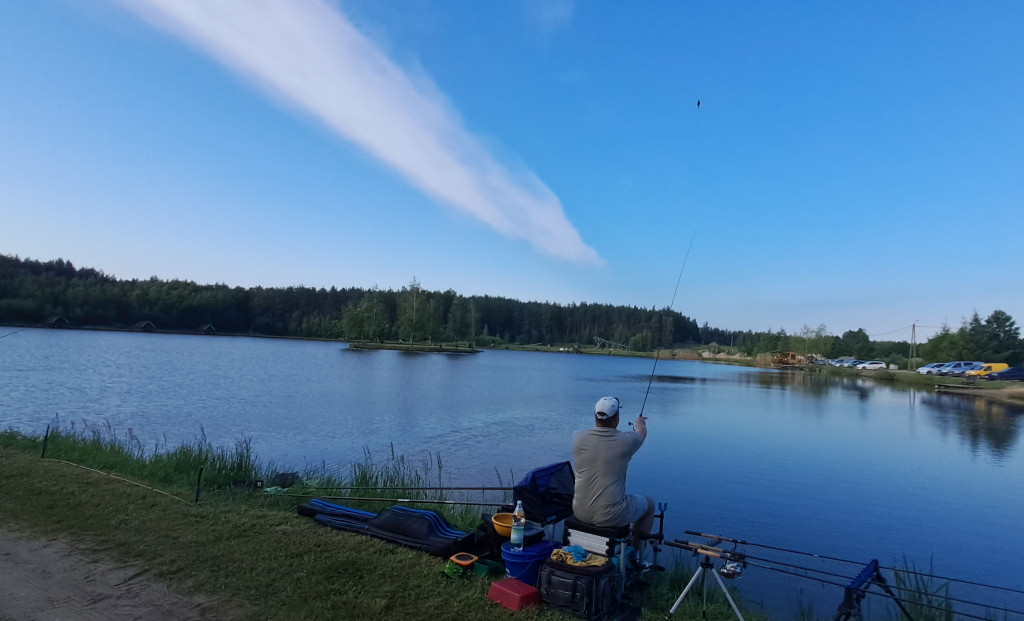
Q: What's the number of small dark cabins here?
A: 3